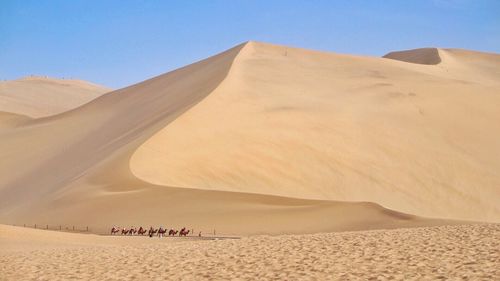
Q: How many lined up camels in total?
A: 8